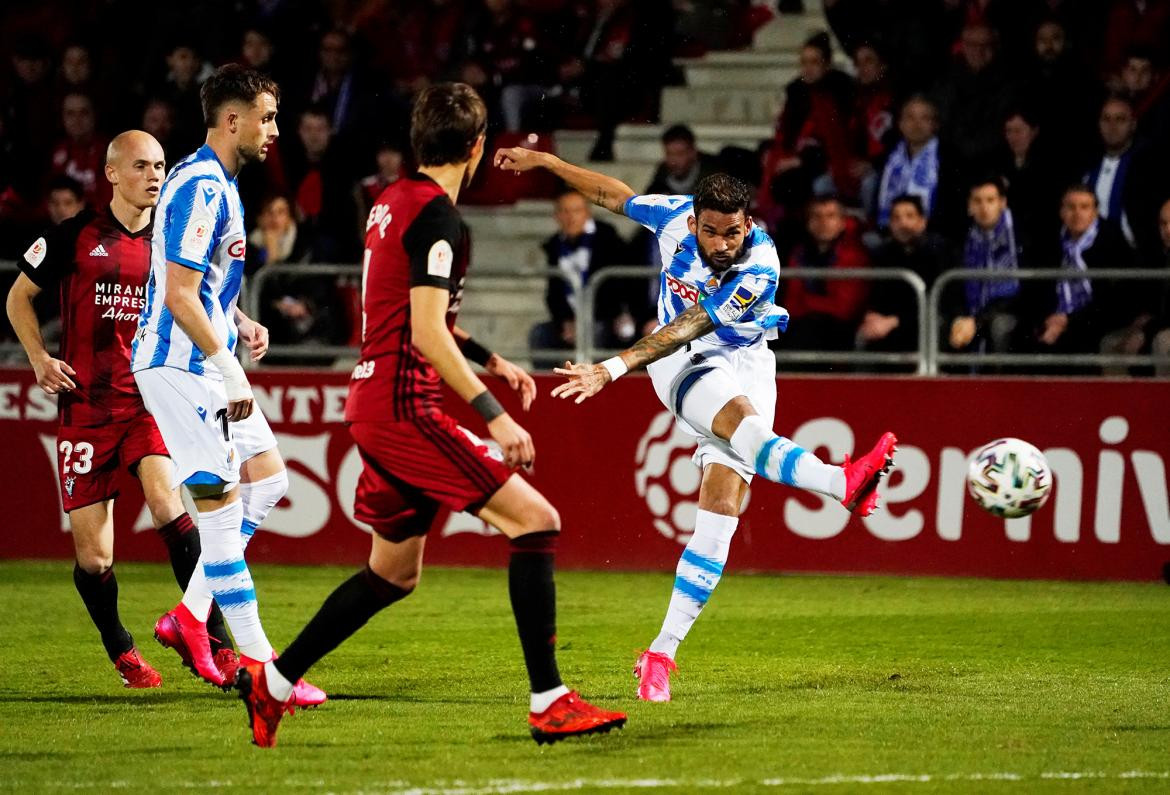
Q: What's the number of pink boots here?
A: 4